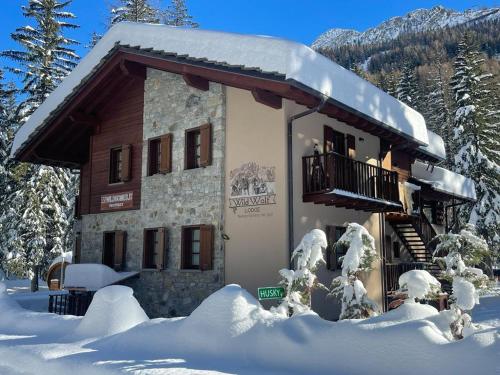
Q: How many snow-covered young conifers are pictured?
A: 4